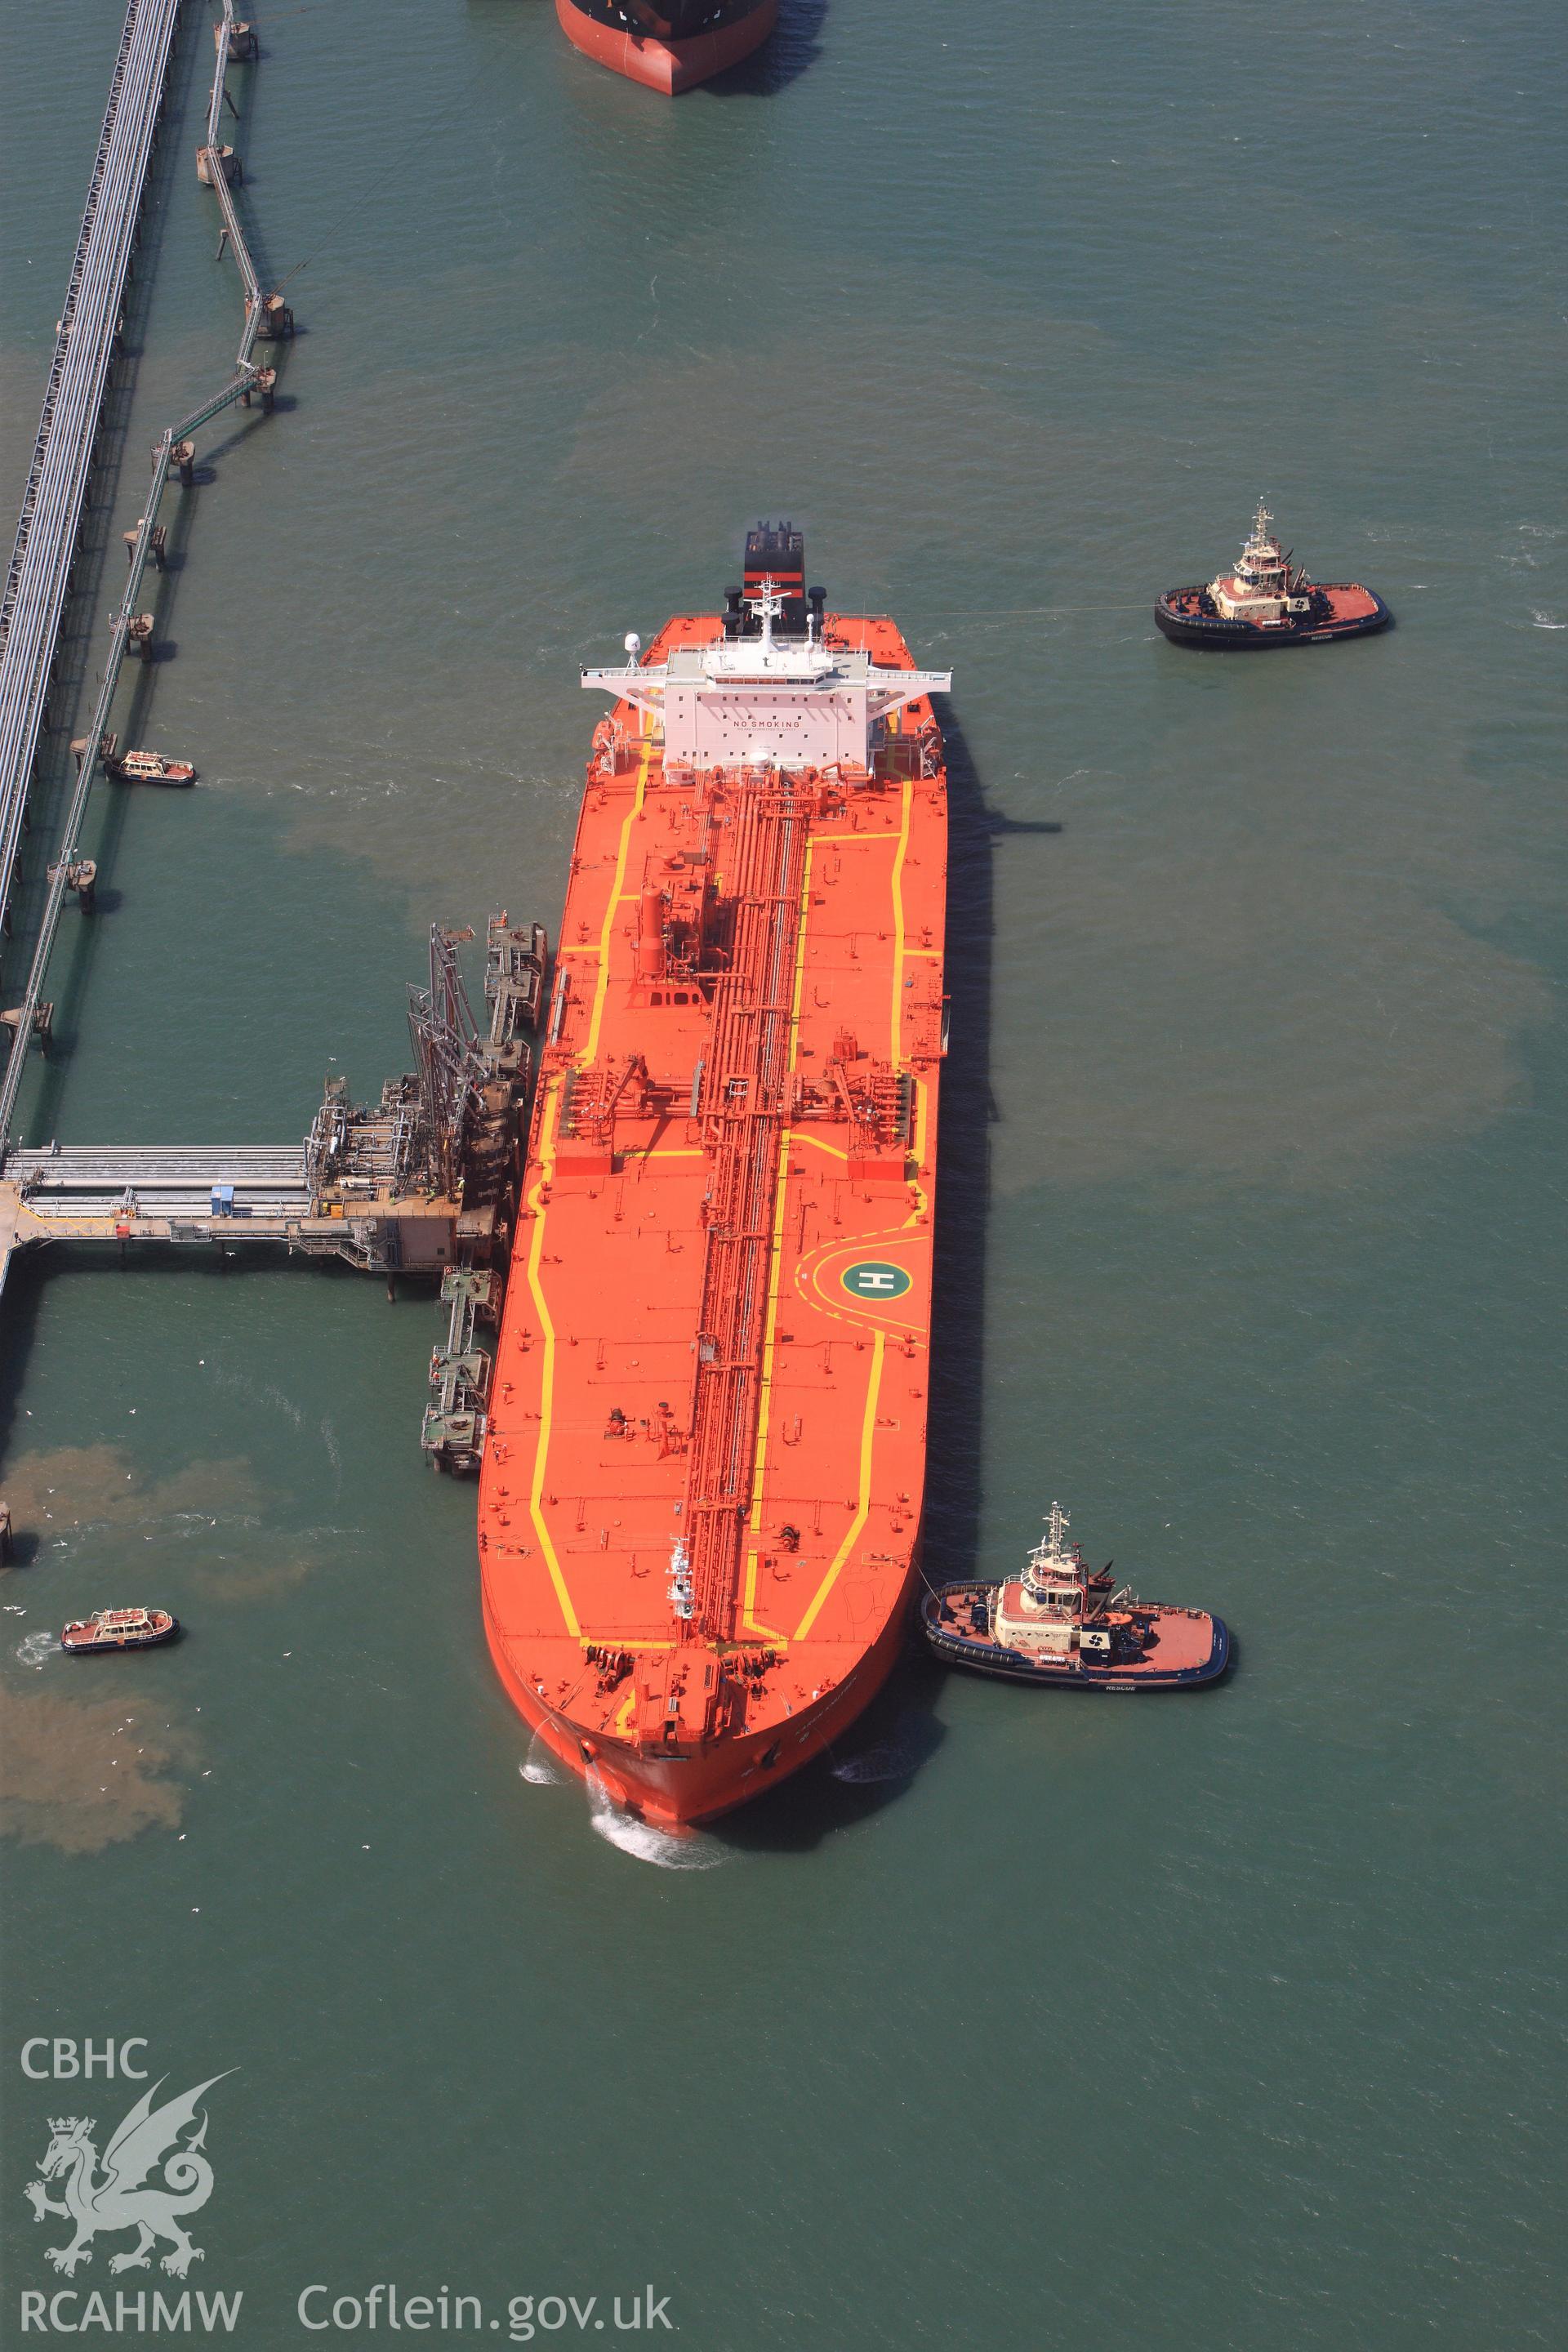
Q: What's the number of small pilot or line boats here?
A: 2